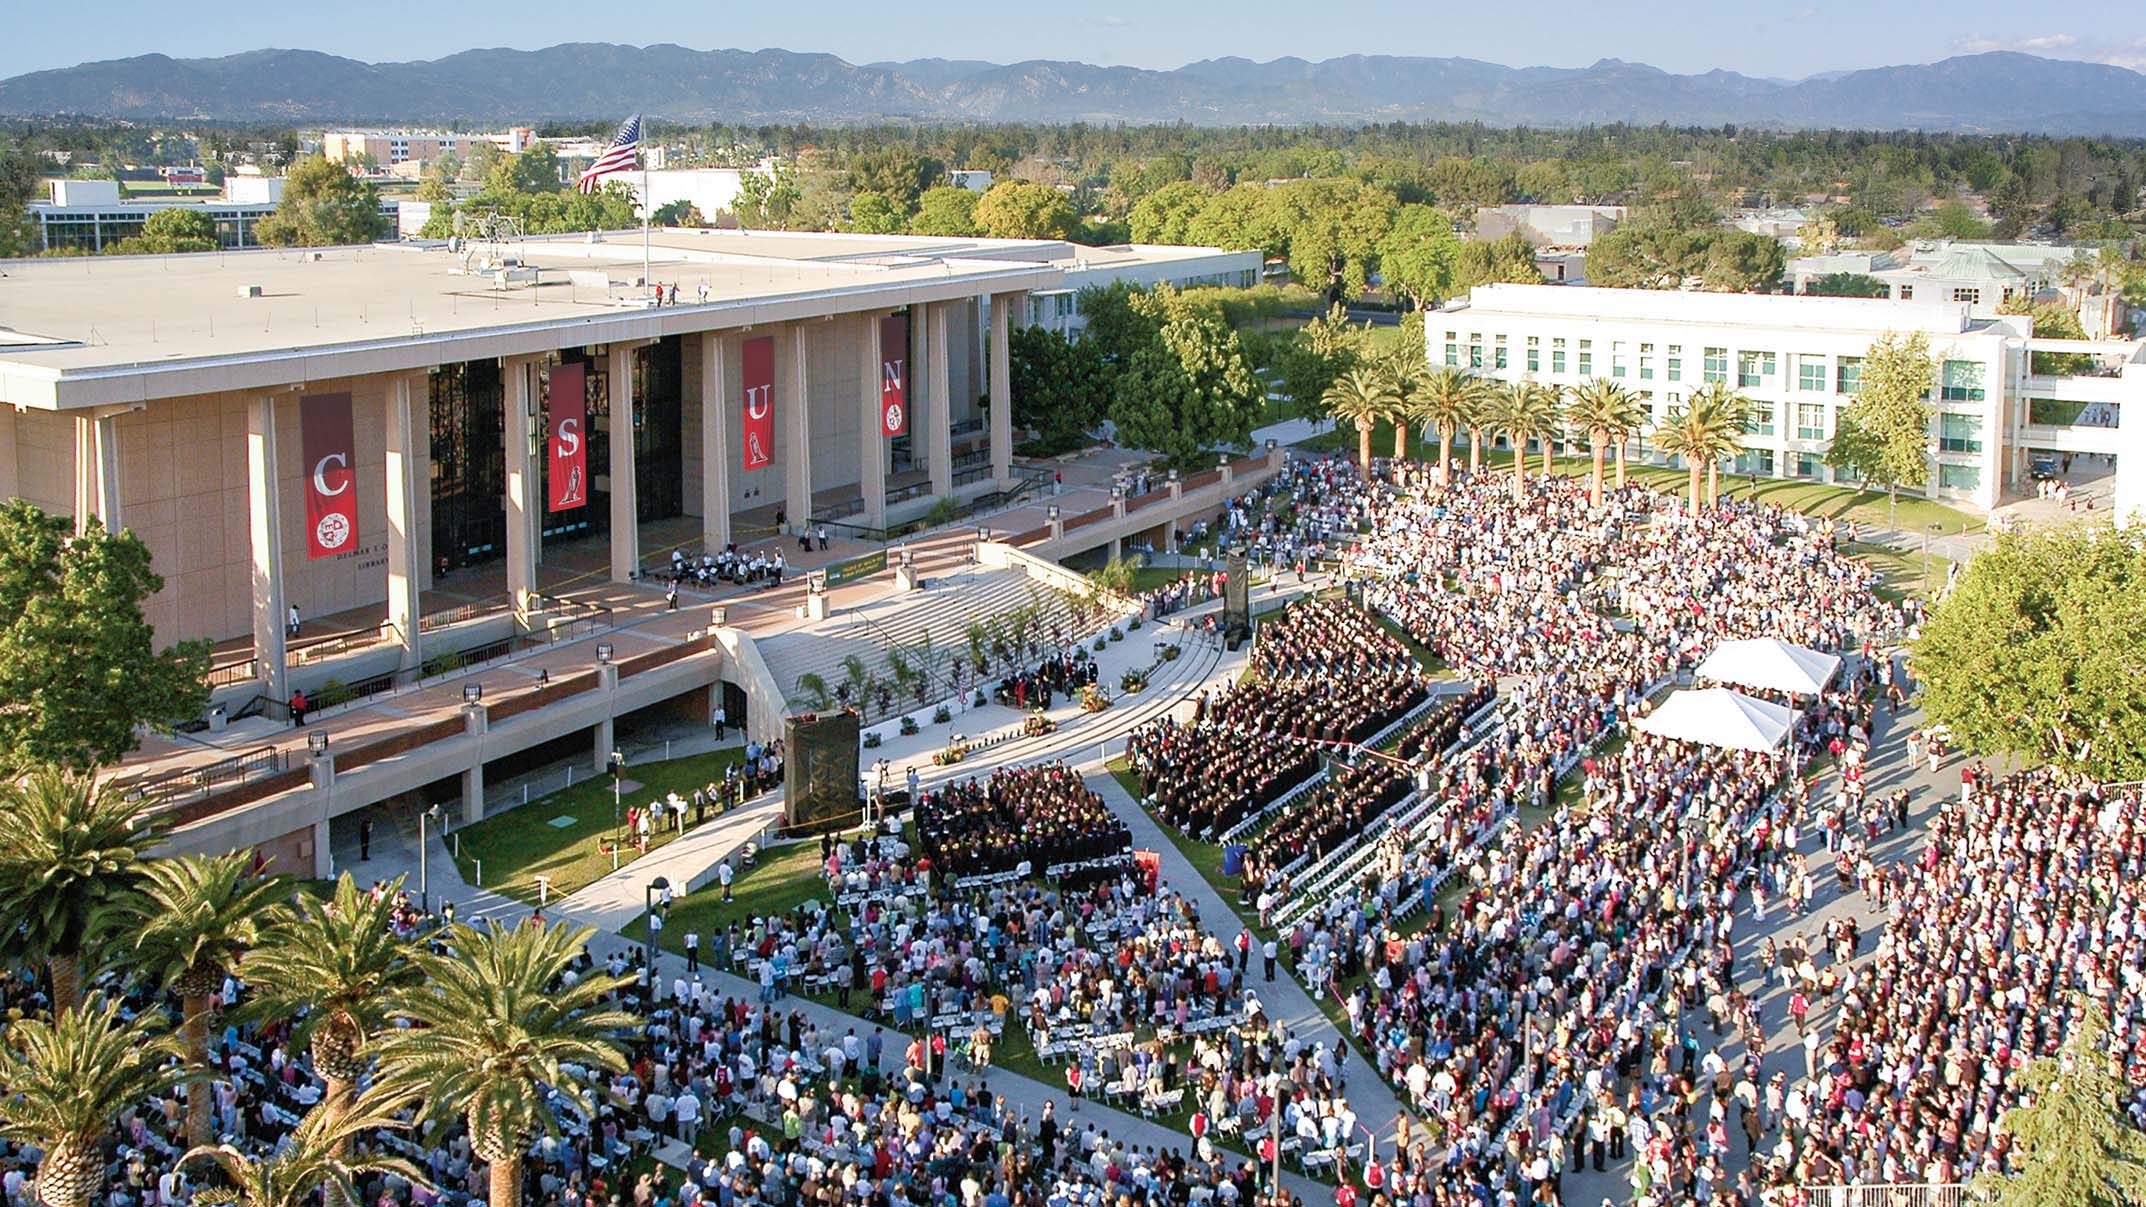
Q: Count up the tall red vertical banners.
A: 4